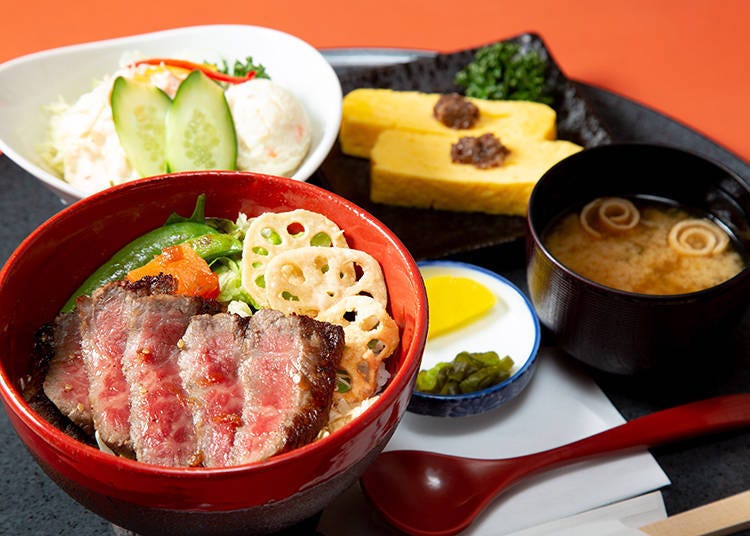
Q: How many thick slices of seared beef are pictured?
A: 5